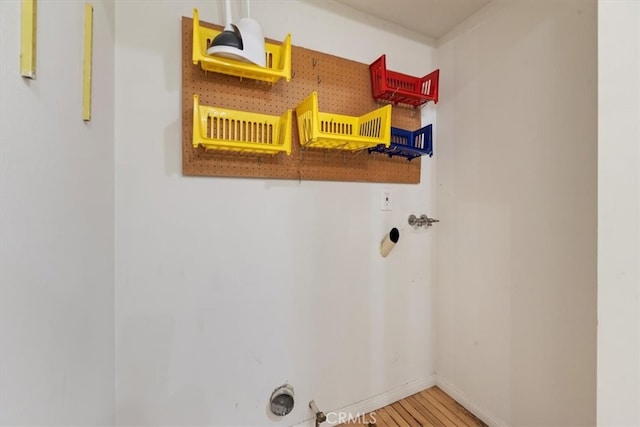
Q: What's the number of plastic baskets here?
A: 5